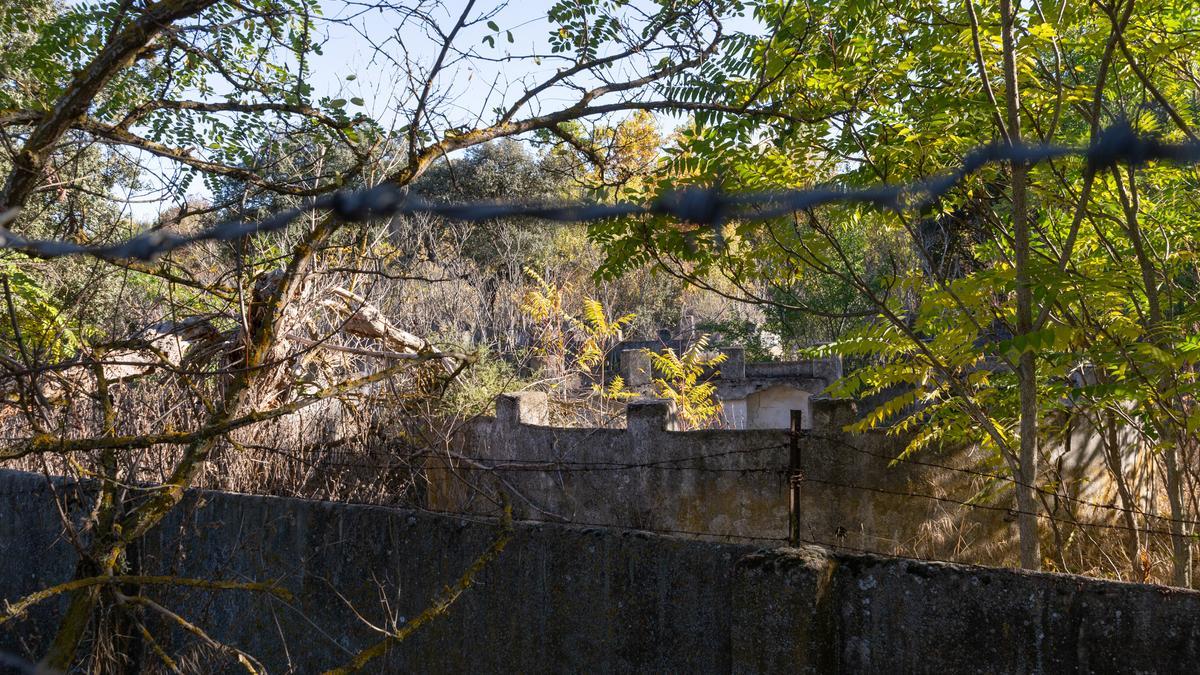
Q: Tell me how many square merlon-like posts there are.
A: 6